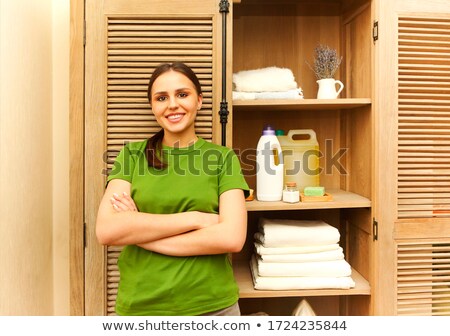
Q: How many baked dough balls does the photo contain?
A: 0